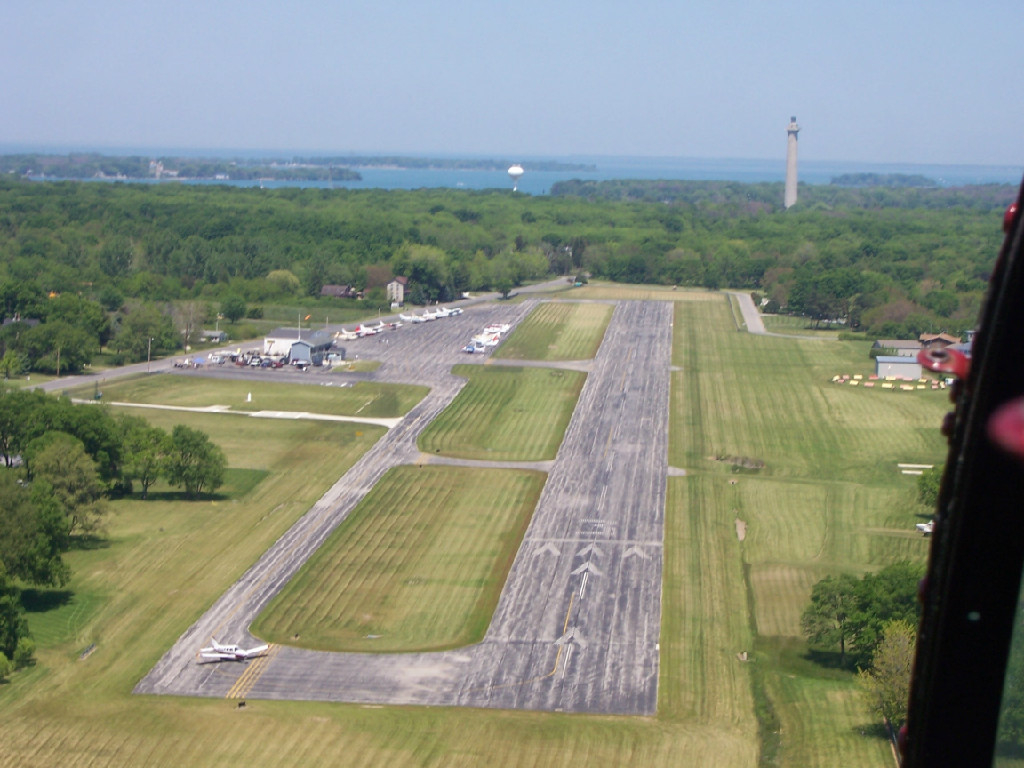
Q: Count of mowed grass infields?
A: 3